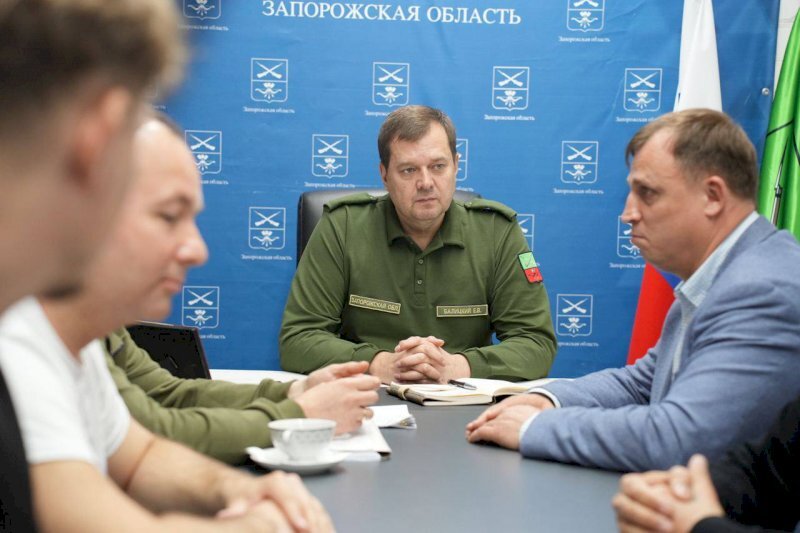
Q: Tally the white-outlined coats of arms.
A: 15